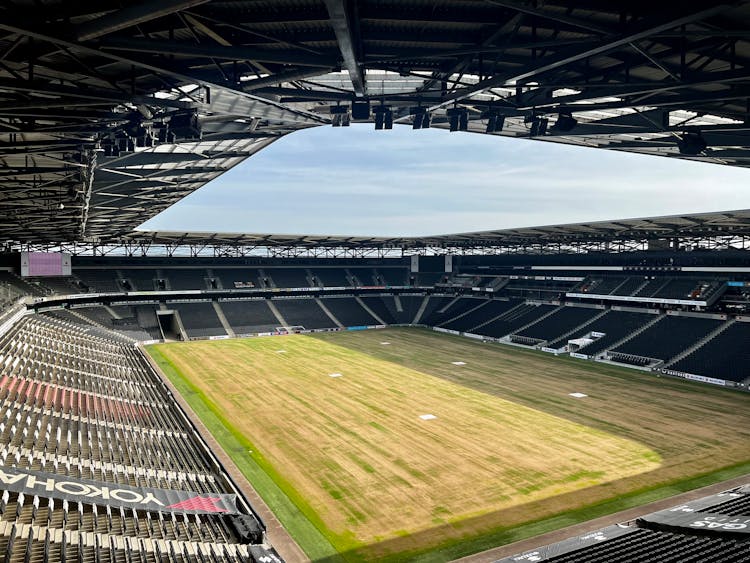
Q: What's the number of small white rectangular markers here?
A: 6